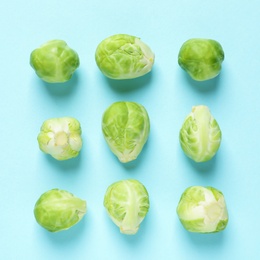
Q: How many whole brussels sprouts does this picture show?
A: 9